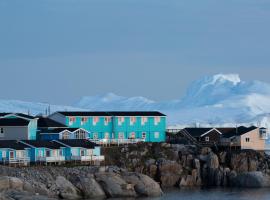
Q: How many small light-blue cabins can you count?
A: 3